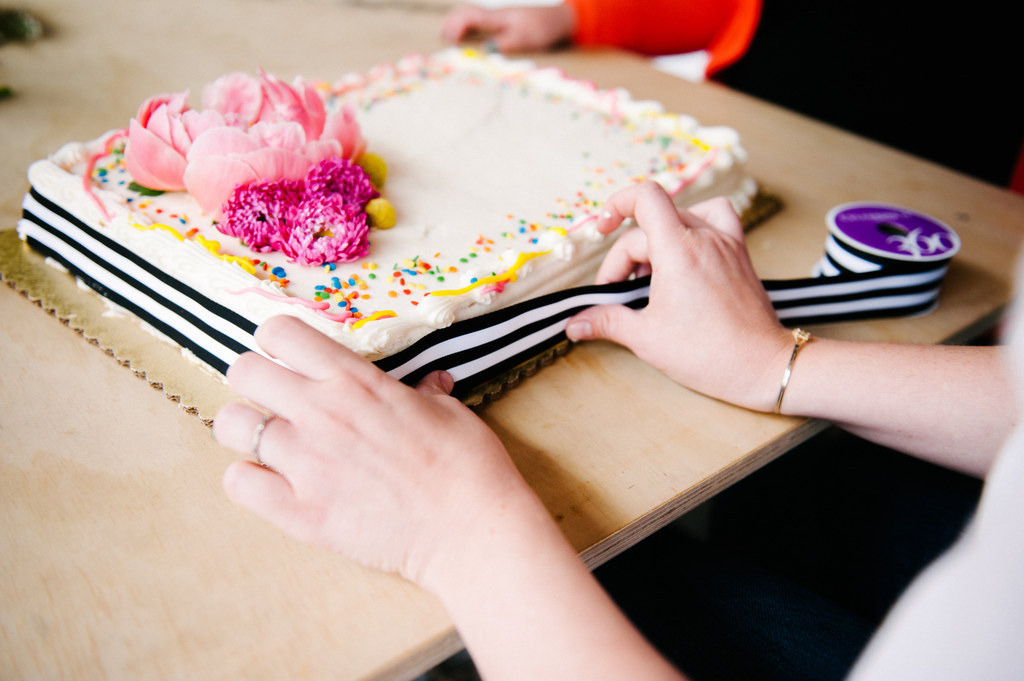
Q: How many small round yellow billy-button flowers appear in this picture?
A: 2